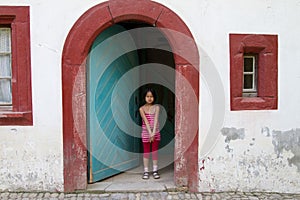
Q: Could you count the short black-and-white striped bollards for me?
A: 0